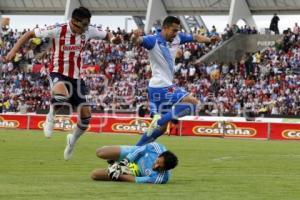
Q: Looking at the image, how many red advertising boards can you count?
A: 5